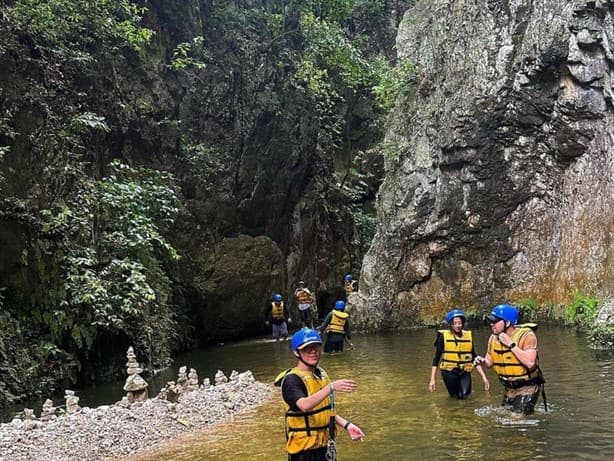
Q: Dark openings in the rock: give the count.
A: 1